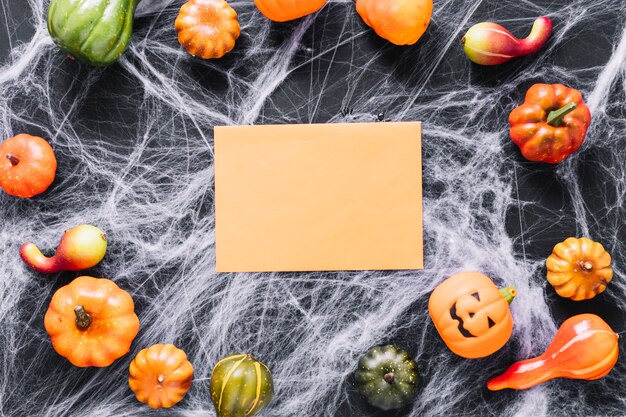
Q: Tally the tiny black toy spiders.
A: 2